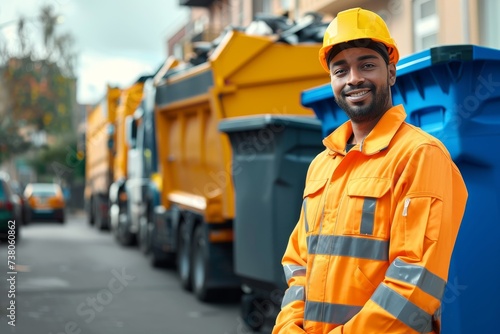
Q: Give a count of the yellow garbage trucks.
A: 3